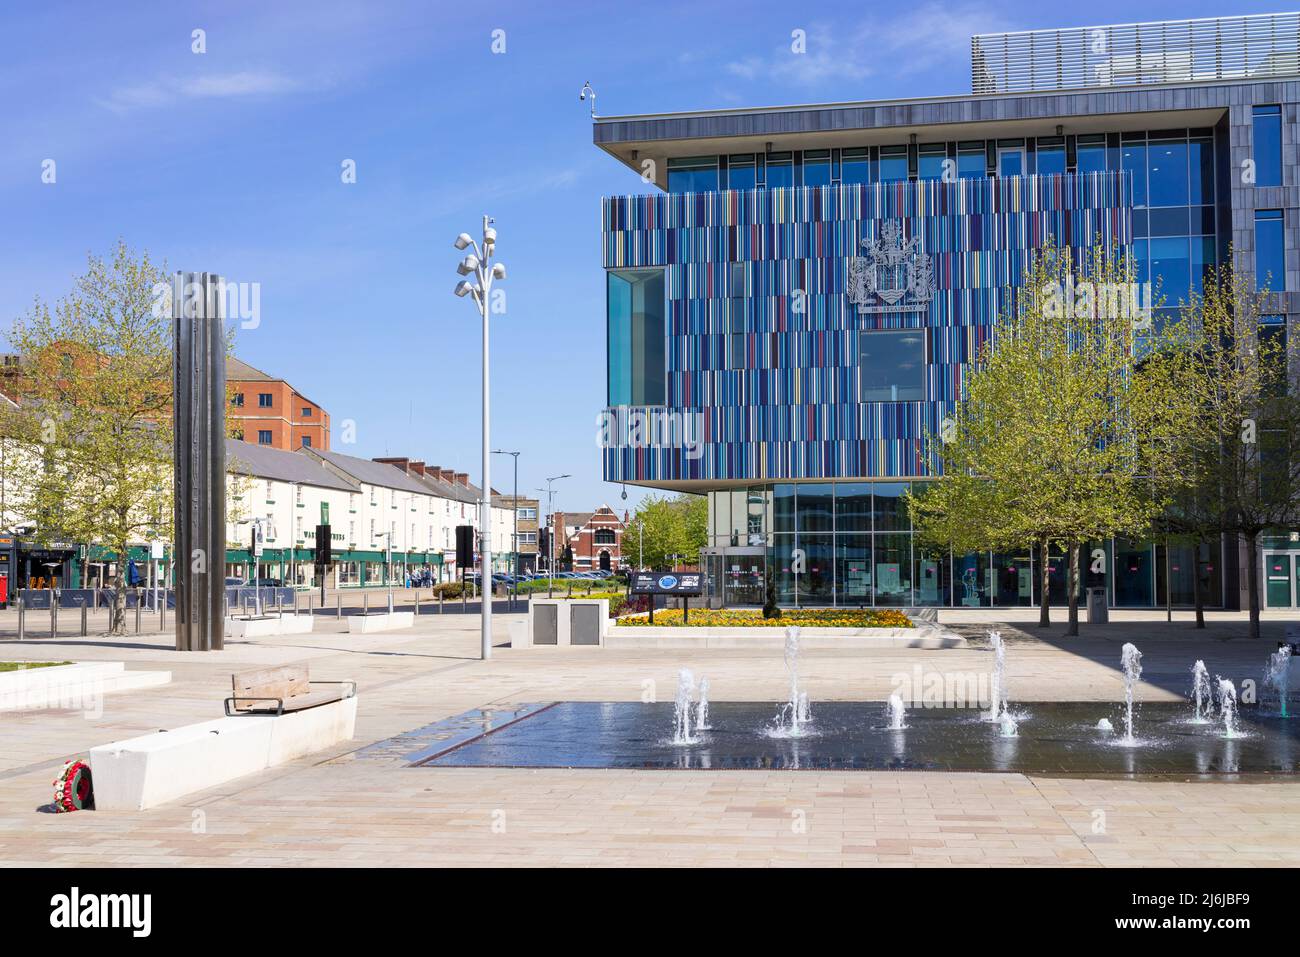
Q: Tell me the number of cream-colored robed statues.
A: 0